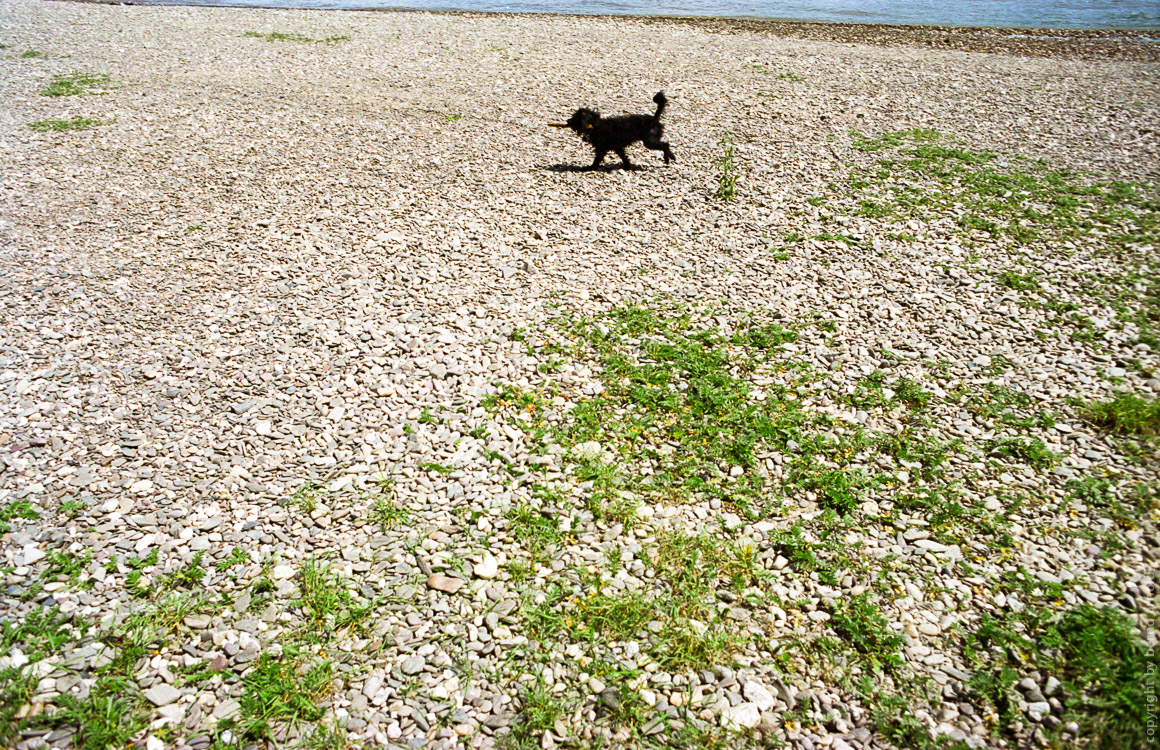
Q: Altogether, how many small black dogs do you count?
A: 1